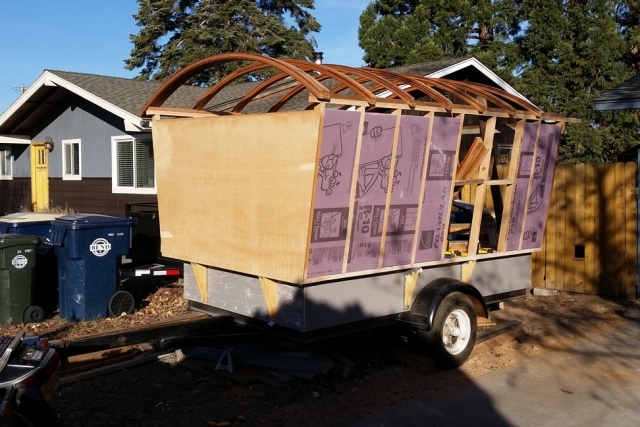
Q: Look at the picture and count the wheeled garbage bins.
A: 3